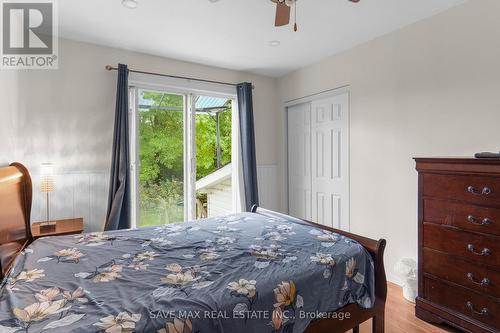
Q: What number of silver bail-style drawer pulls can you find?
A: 5